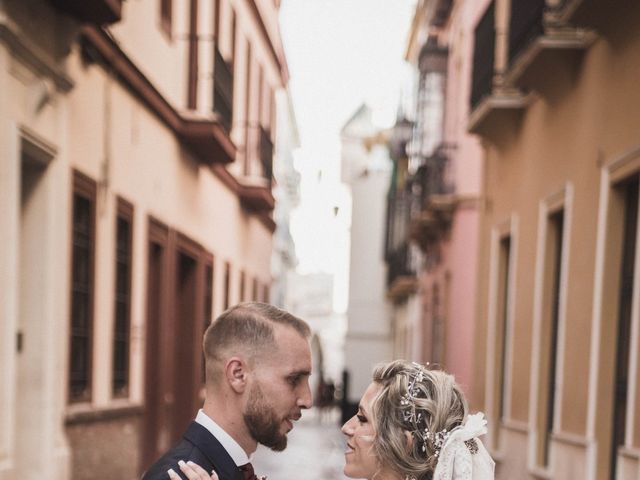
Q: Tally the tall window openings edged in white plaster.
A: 3